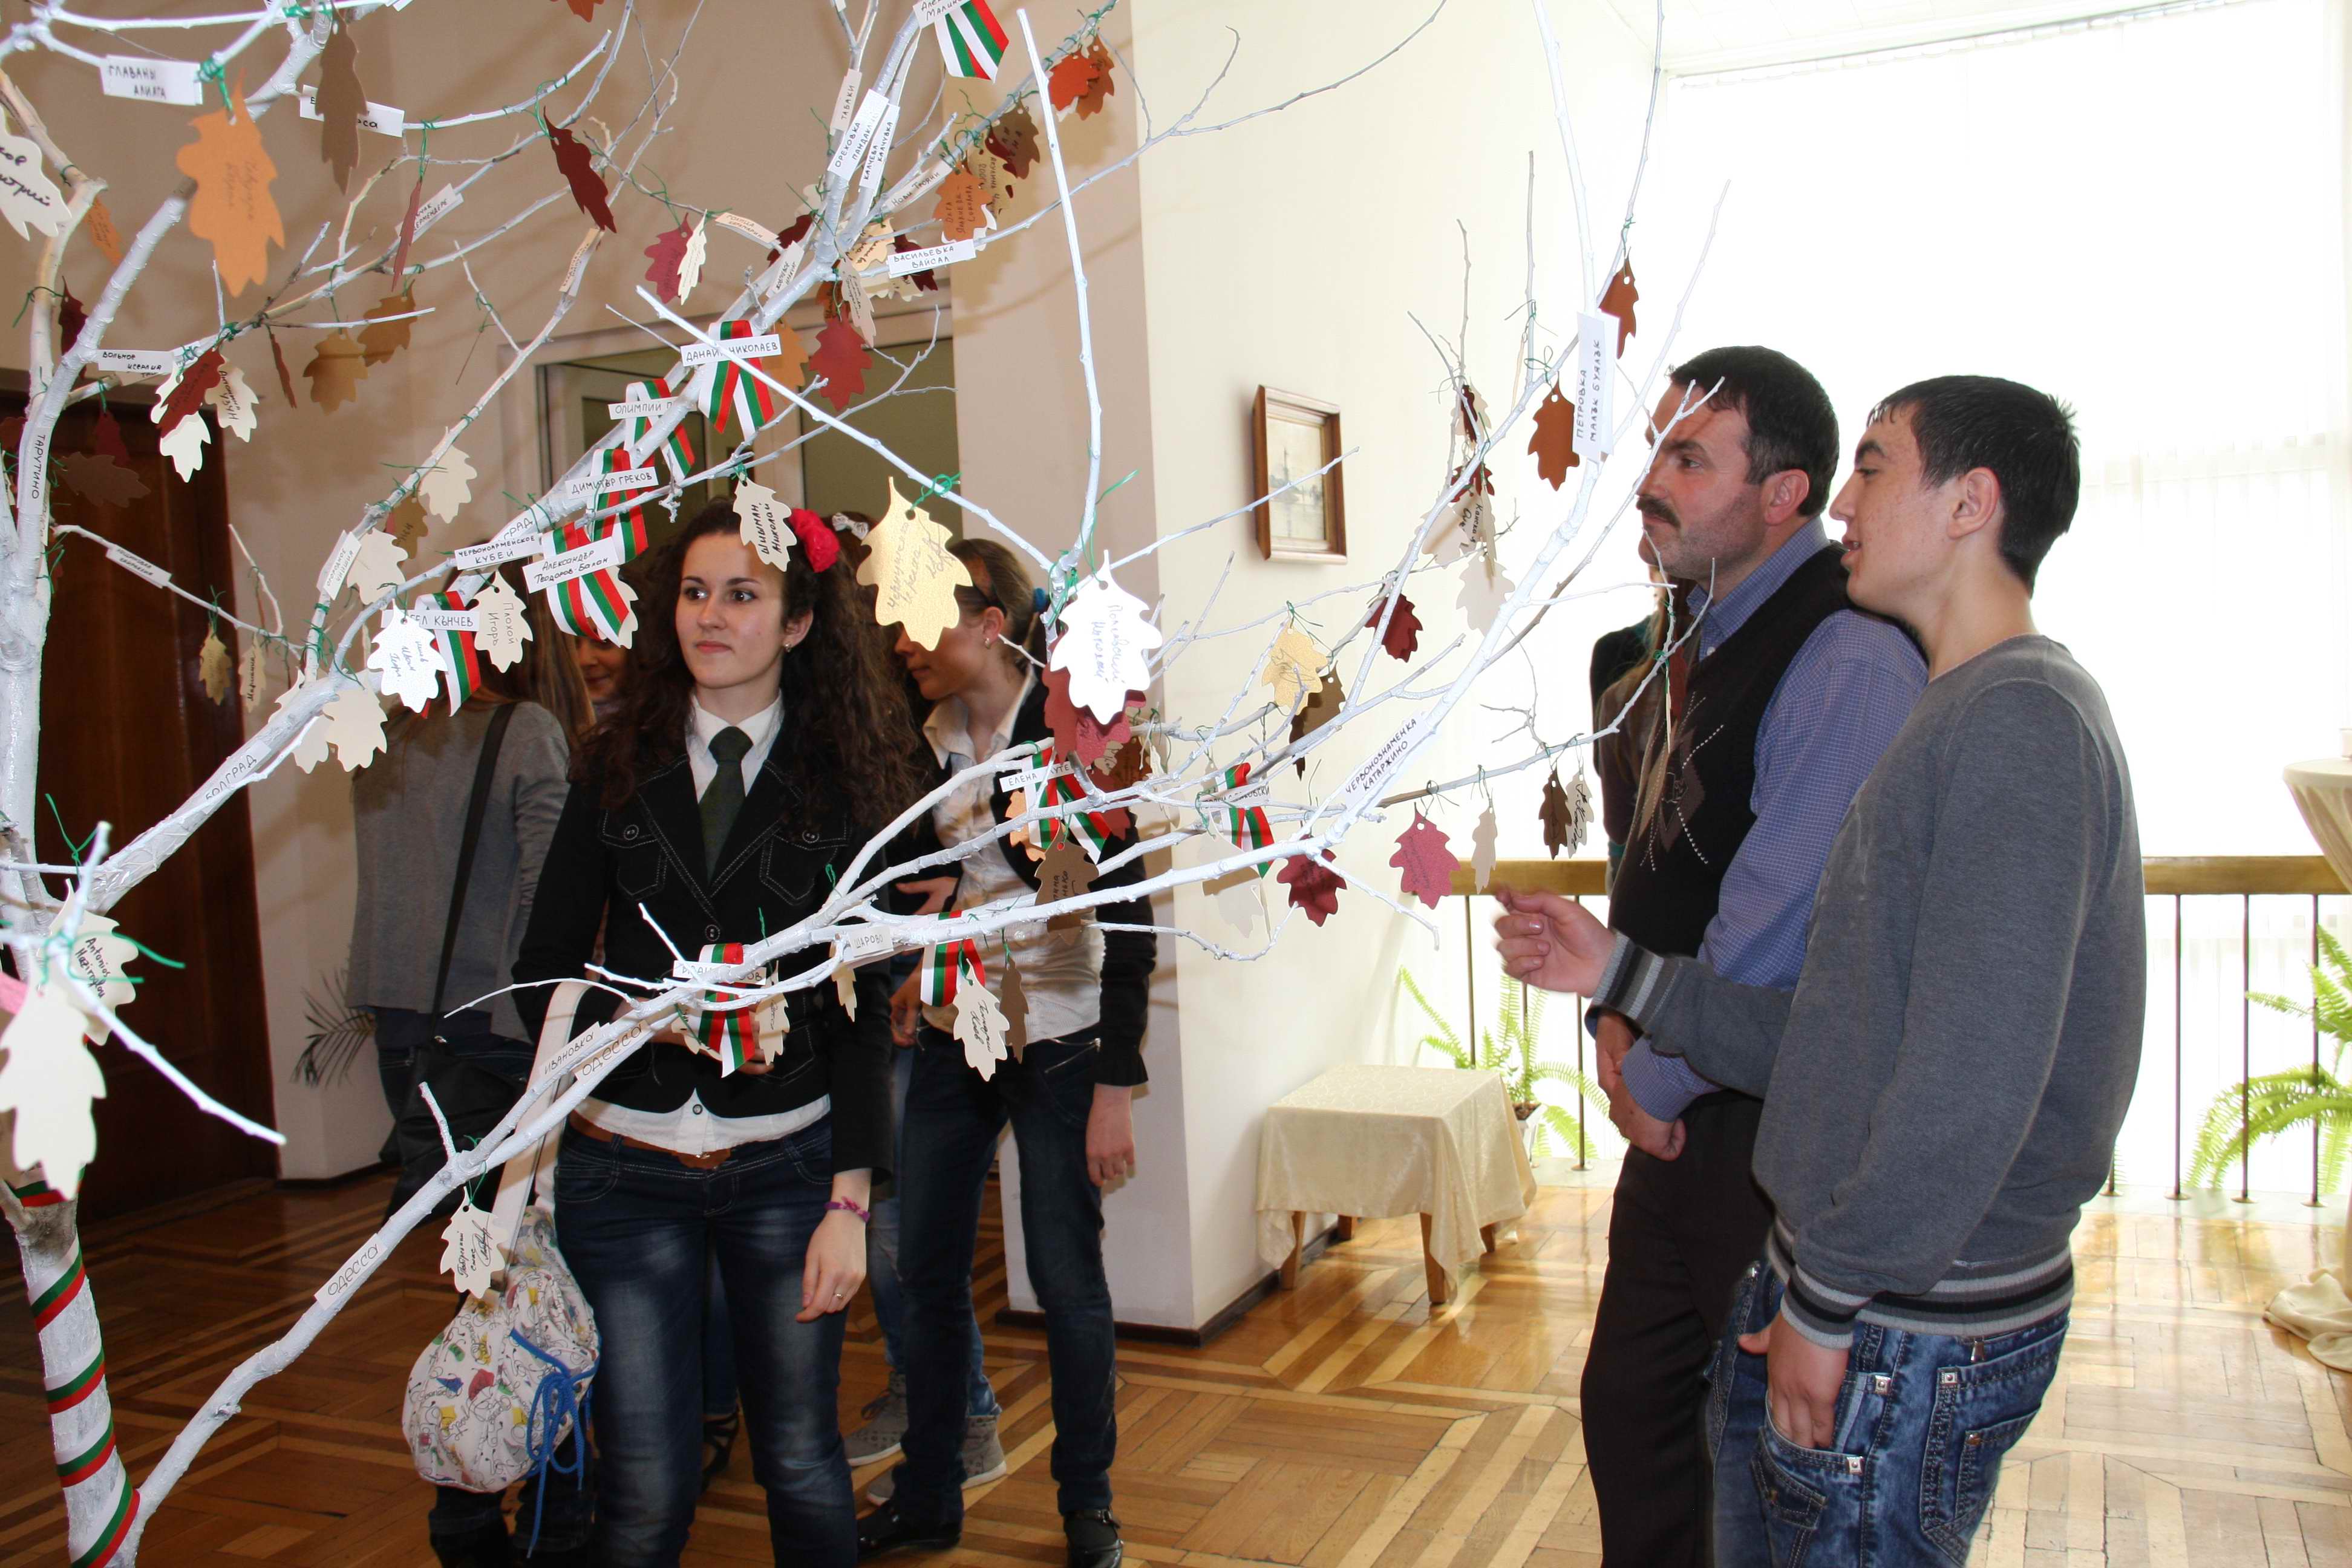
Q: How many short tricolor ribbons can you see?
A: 10